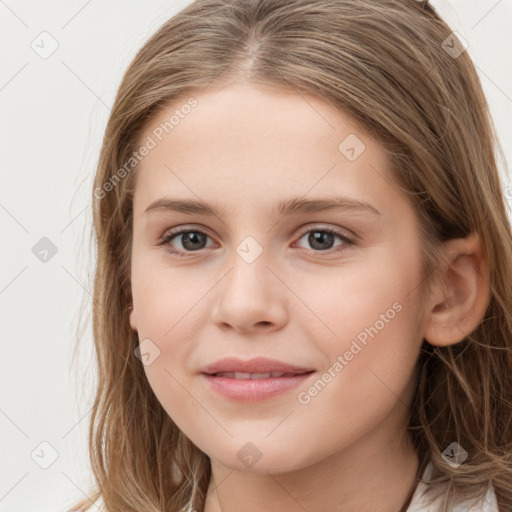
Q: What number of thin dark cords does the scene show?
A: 0